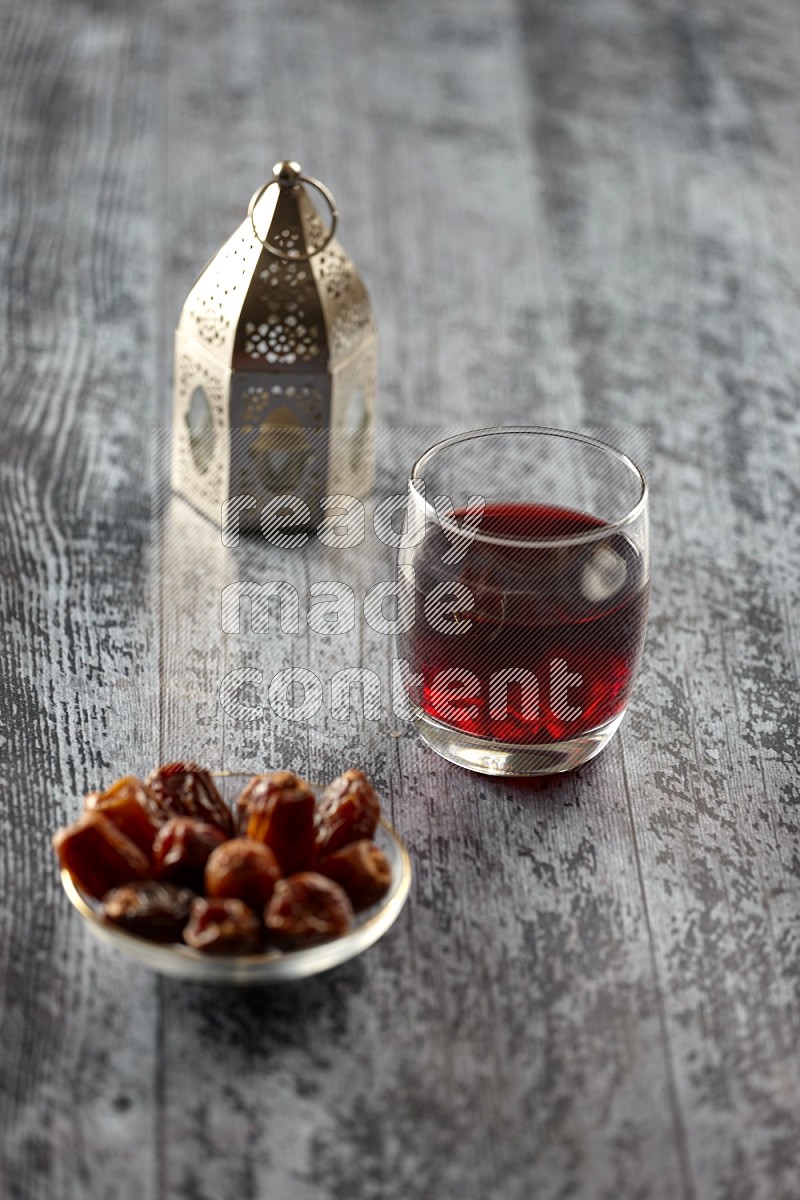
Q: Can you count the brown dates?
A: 11